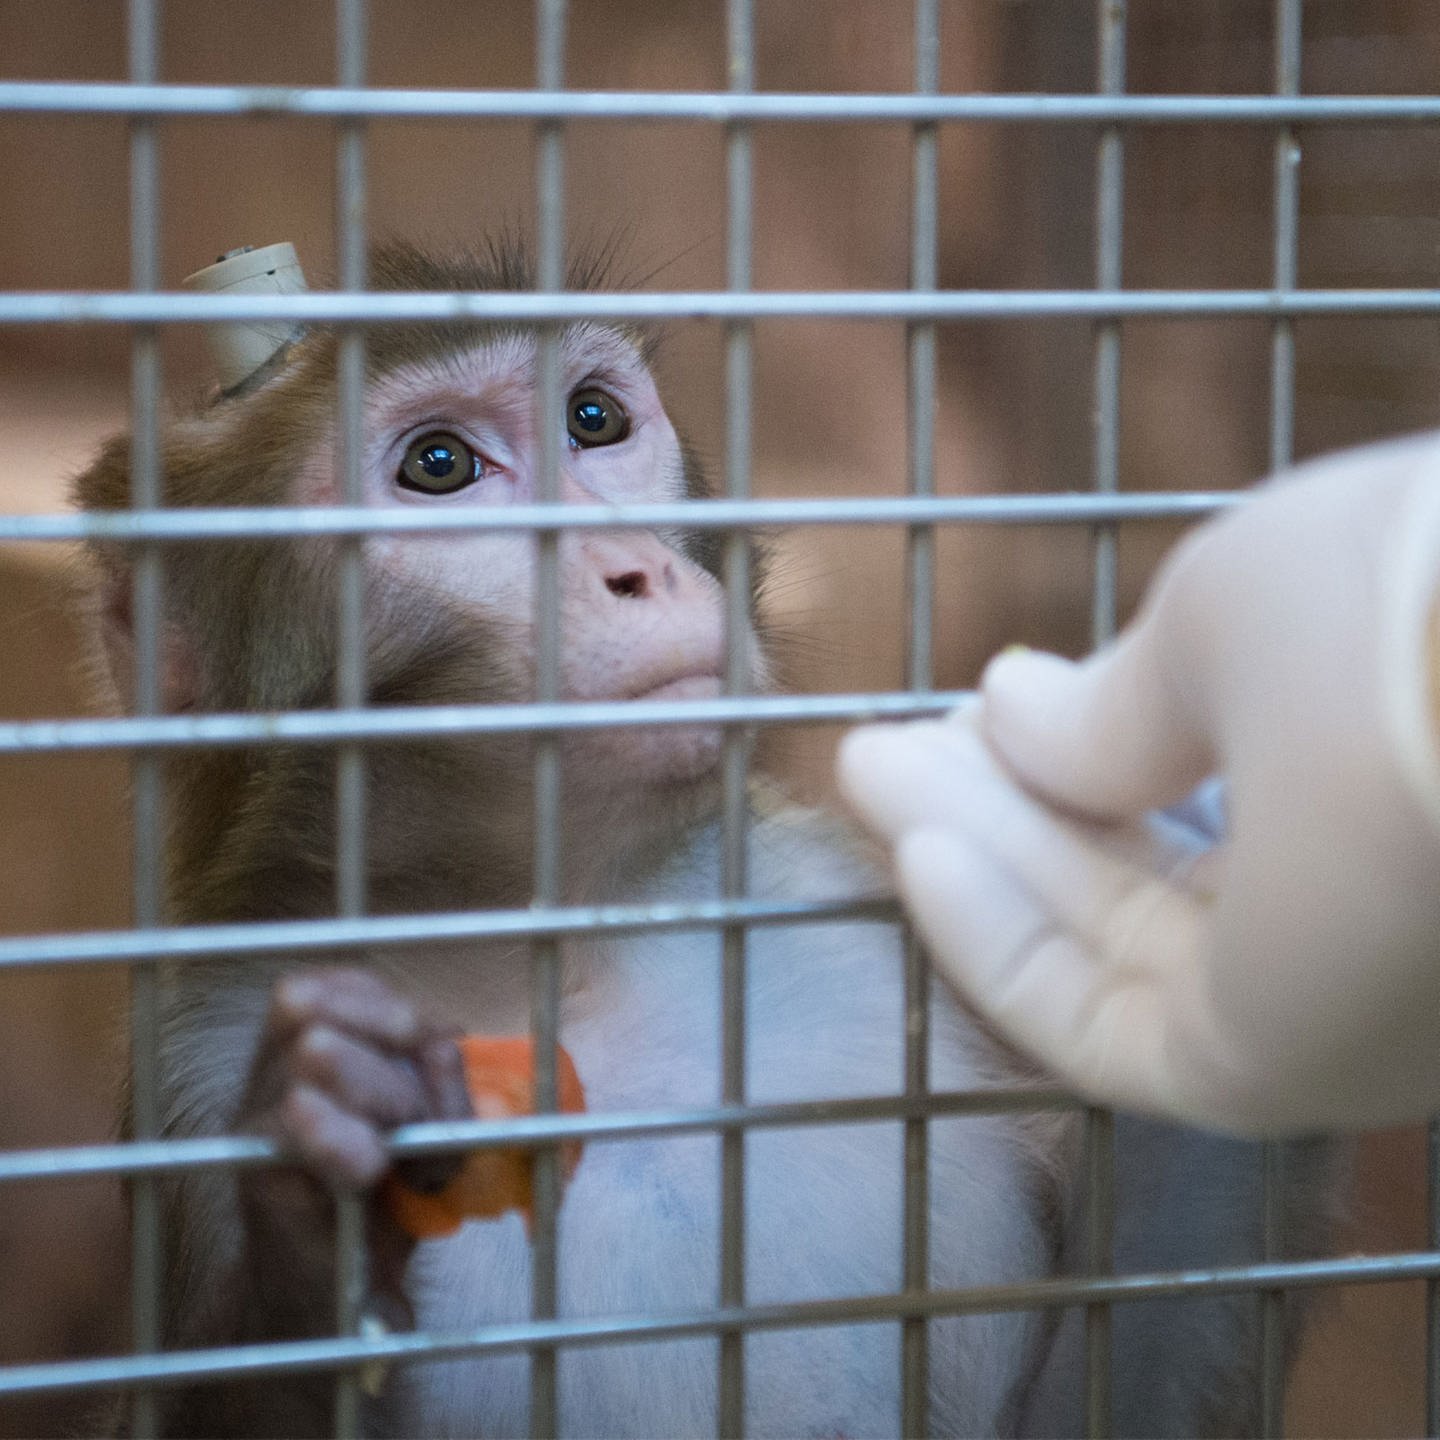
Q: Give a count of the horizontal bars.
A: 7